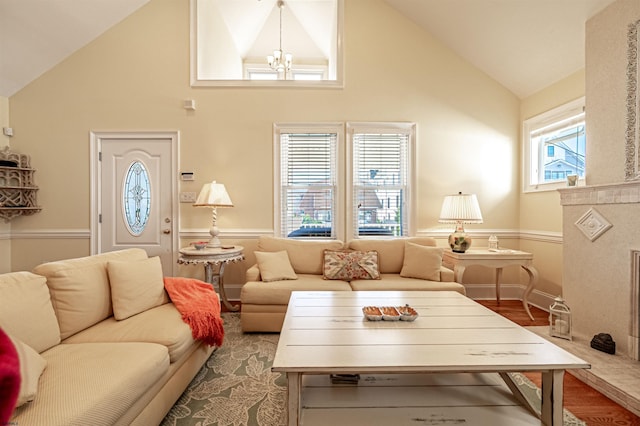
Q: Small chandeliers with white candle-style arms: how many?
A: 1